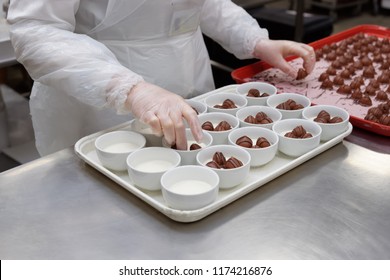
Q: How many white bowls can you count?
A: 15